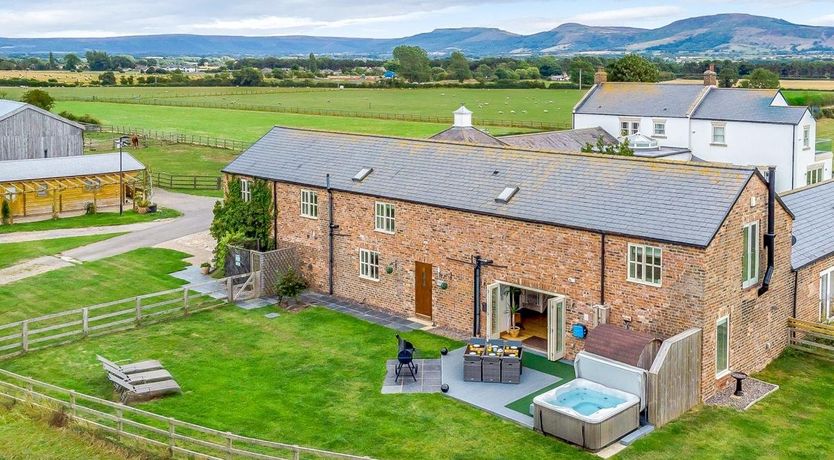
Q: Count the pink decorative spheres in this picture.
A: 0